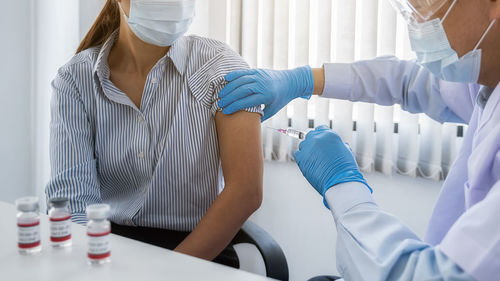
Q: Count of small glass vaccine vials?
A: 3